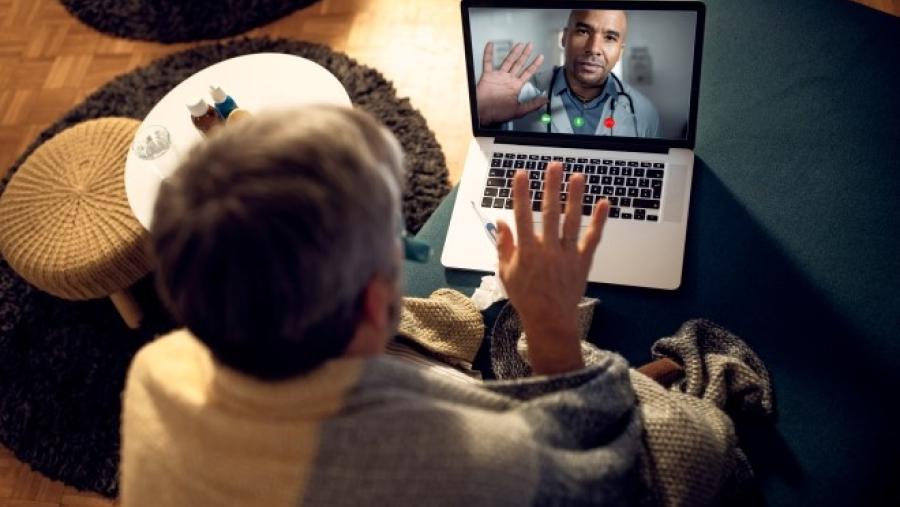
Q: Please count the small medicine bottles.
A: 2